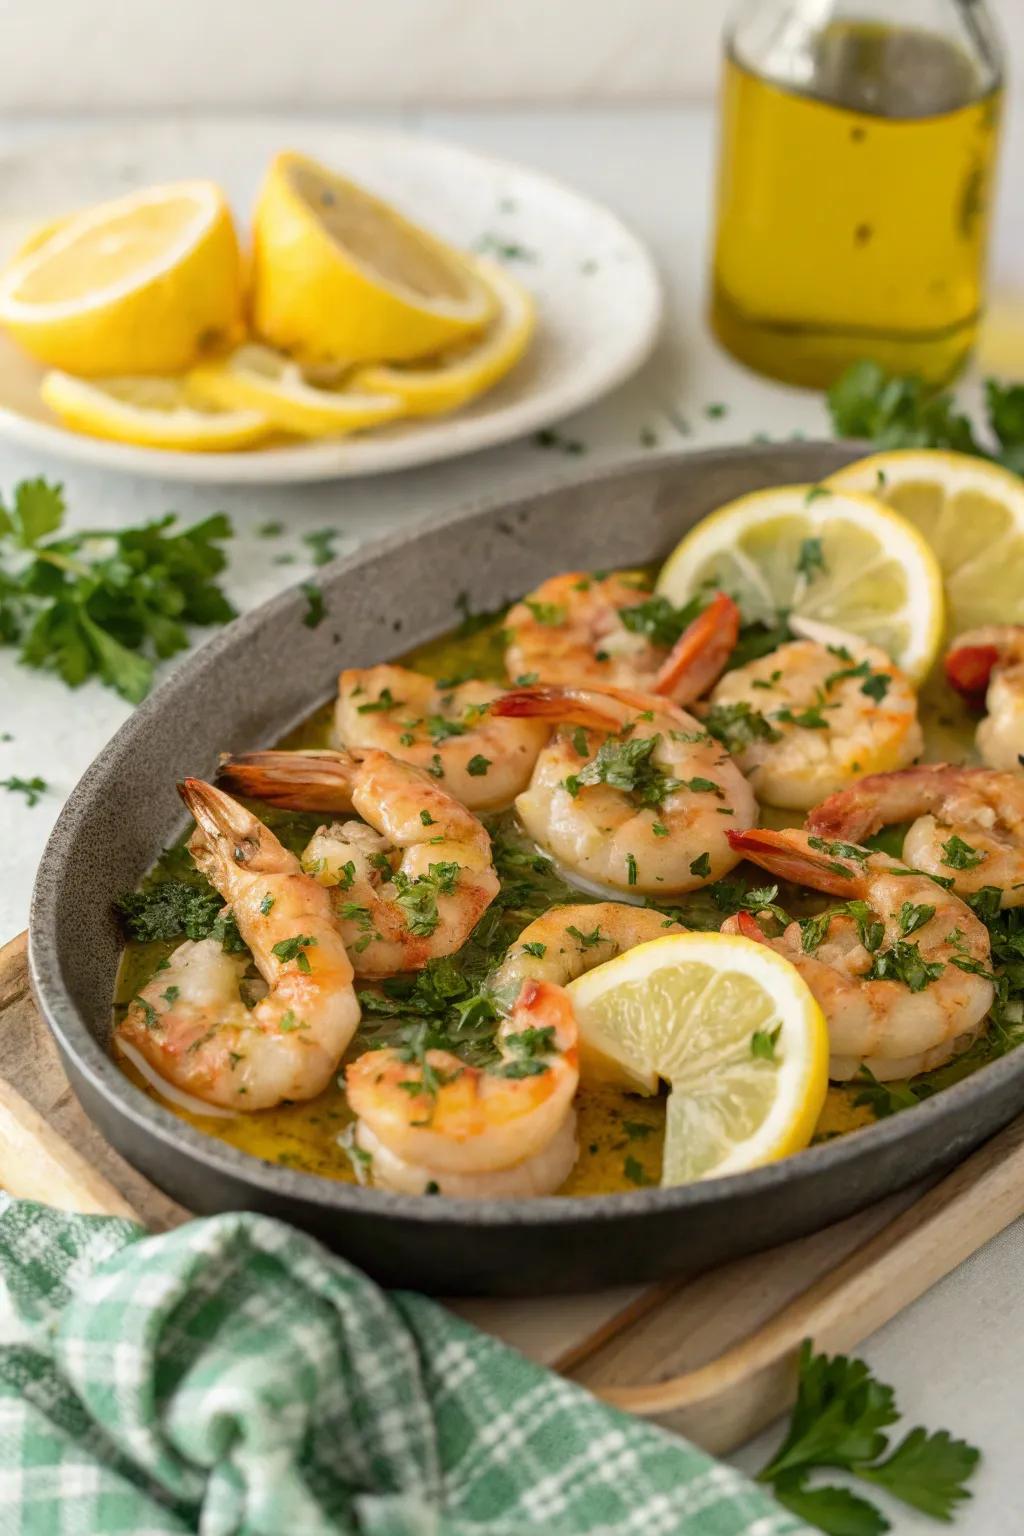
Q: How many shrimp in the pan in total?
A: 11